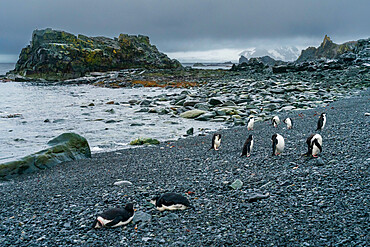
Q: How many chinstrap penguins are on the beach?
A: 10